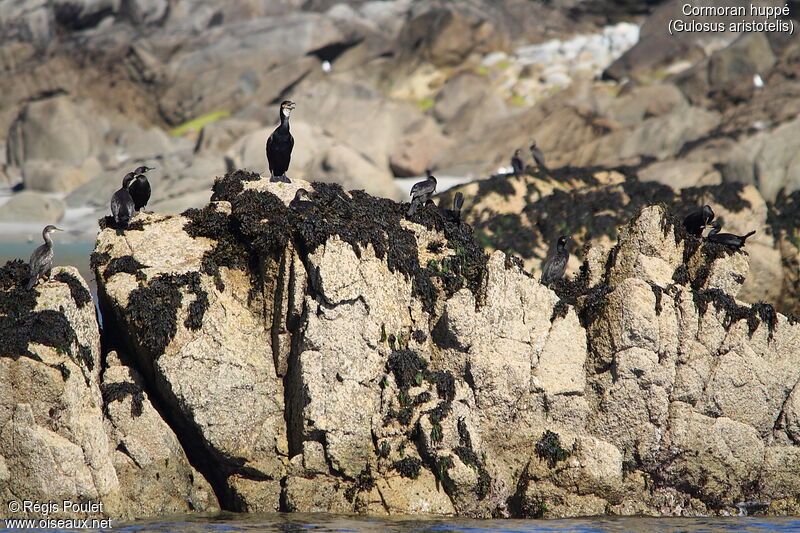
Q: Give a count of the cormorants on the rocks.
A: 12